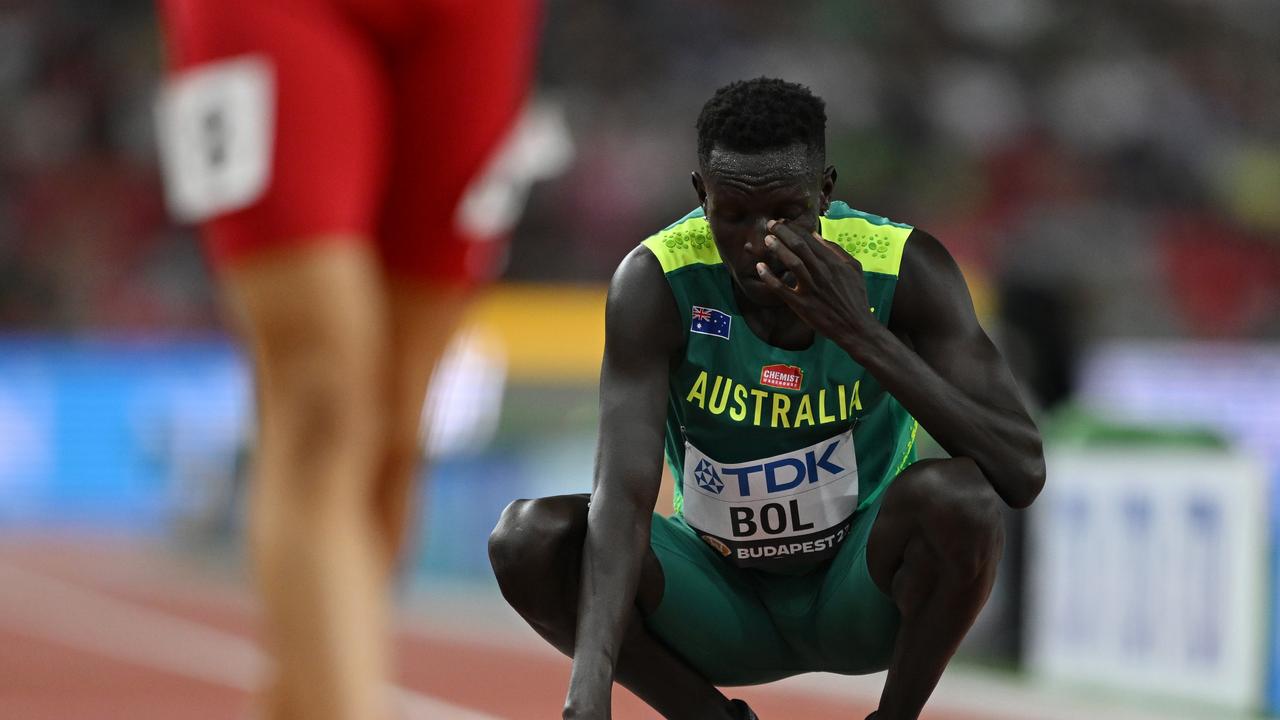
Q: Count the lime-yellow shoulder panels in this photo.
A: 2